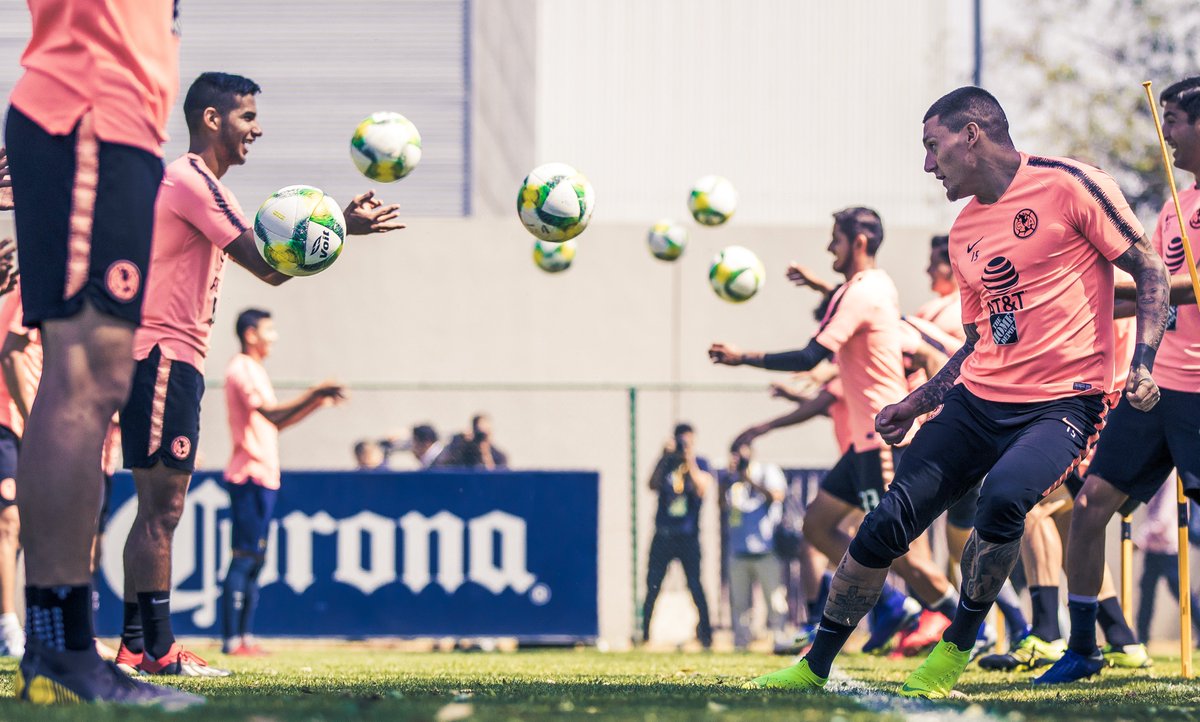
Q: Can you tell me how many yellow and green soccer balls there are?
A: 7